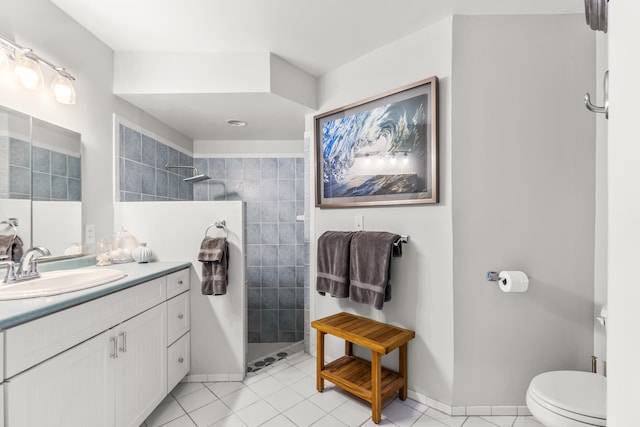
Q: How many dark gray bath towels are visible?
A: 2